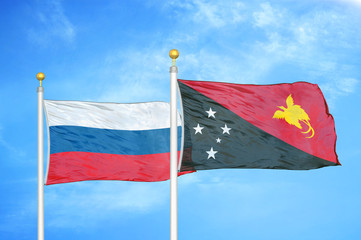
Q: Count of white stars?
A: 5